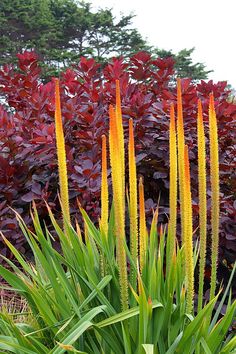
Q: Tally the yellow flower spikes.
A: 11